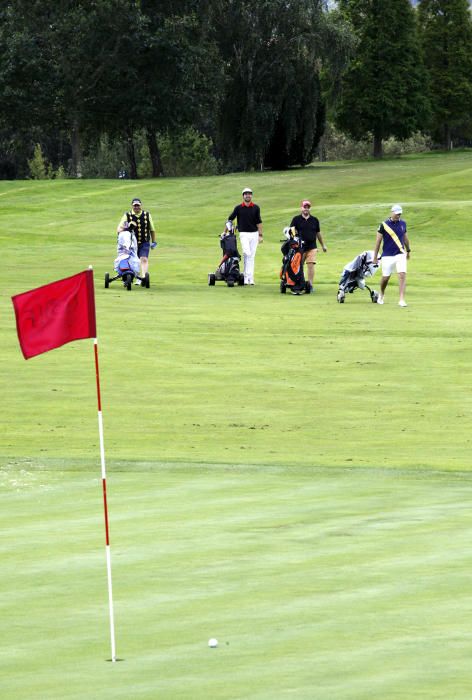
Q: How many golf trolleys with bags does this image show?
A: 4